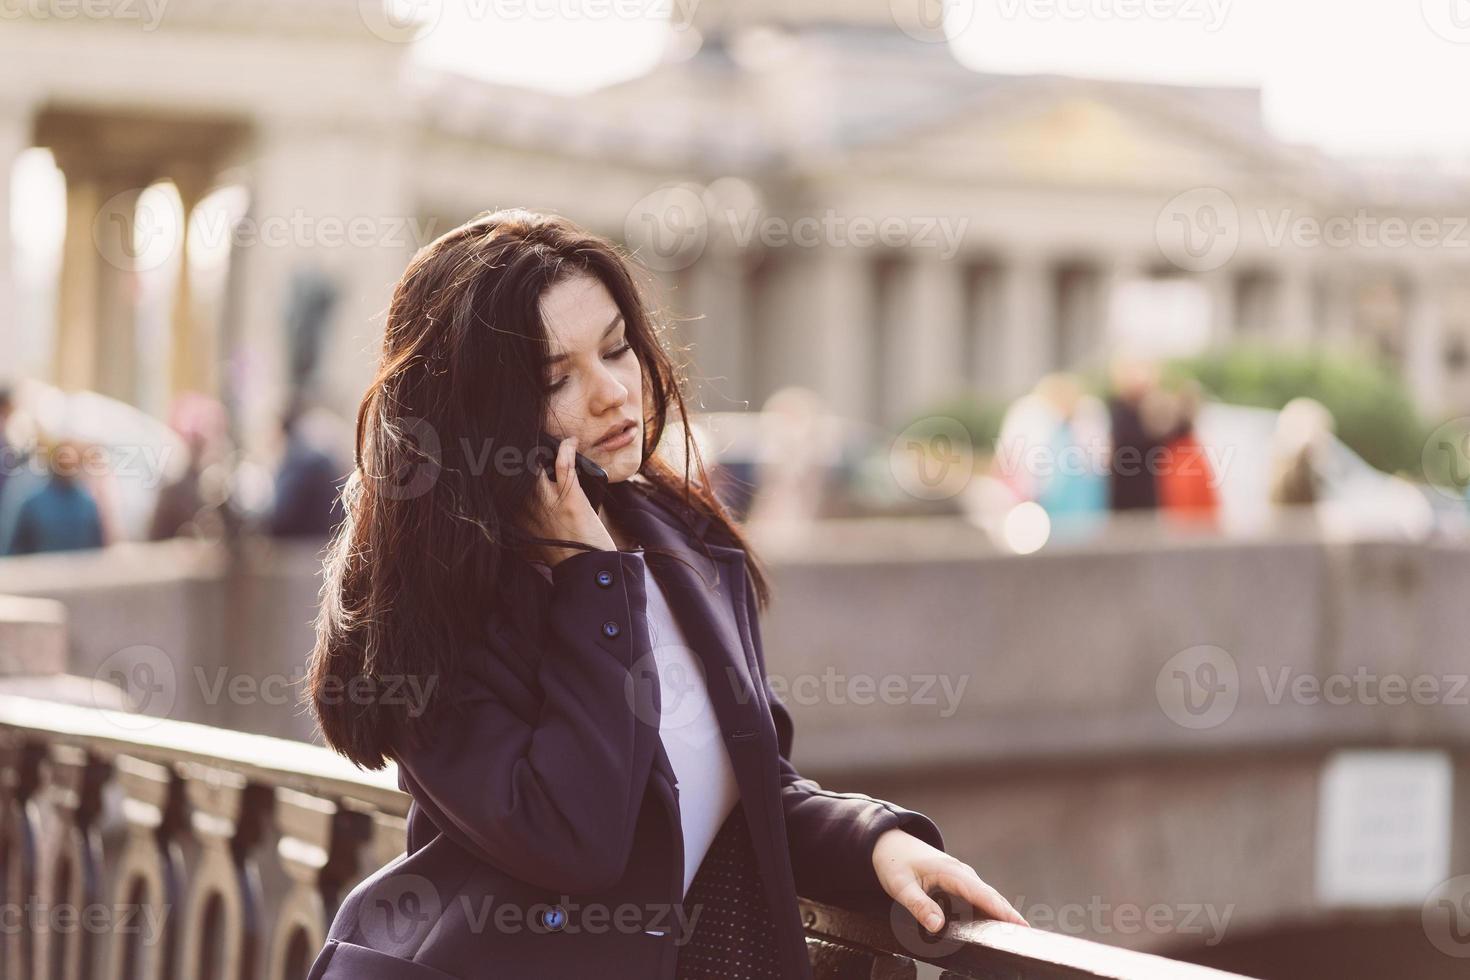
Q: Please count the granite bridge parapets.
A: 1